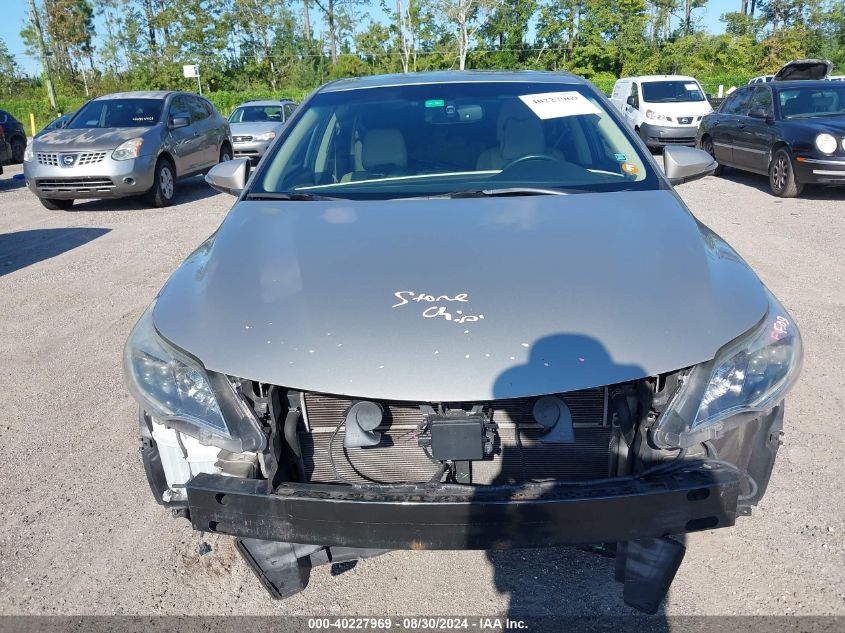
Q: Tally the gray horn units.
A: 2